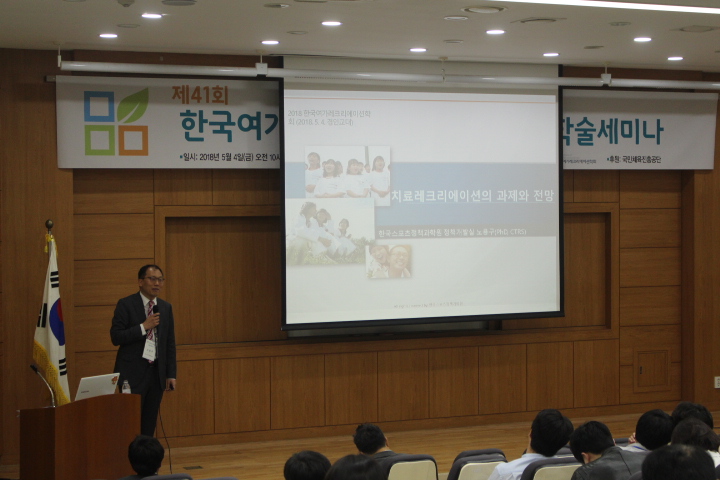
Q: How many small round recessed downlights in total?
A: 9